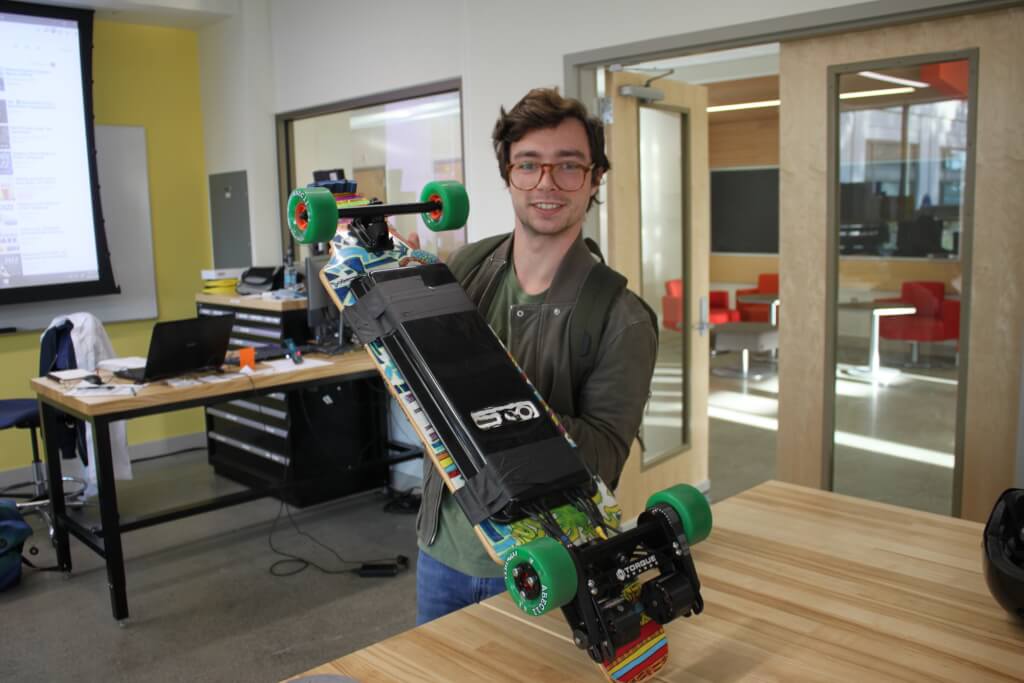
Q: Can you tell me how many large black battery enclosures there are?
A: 1